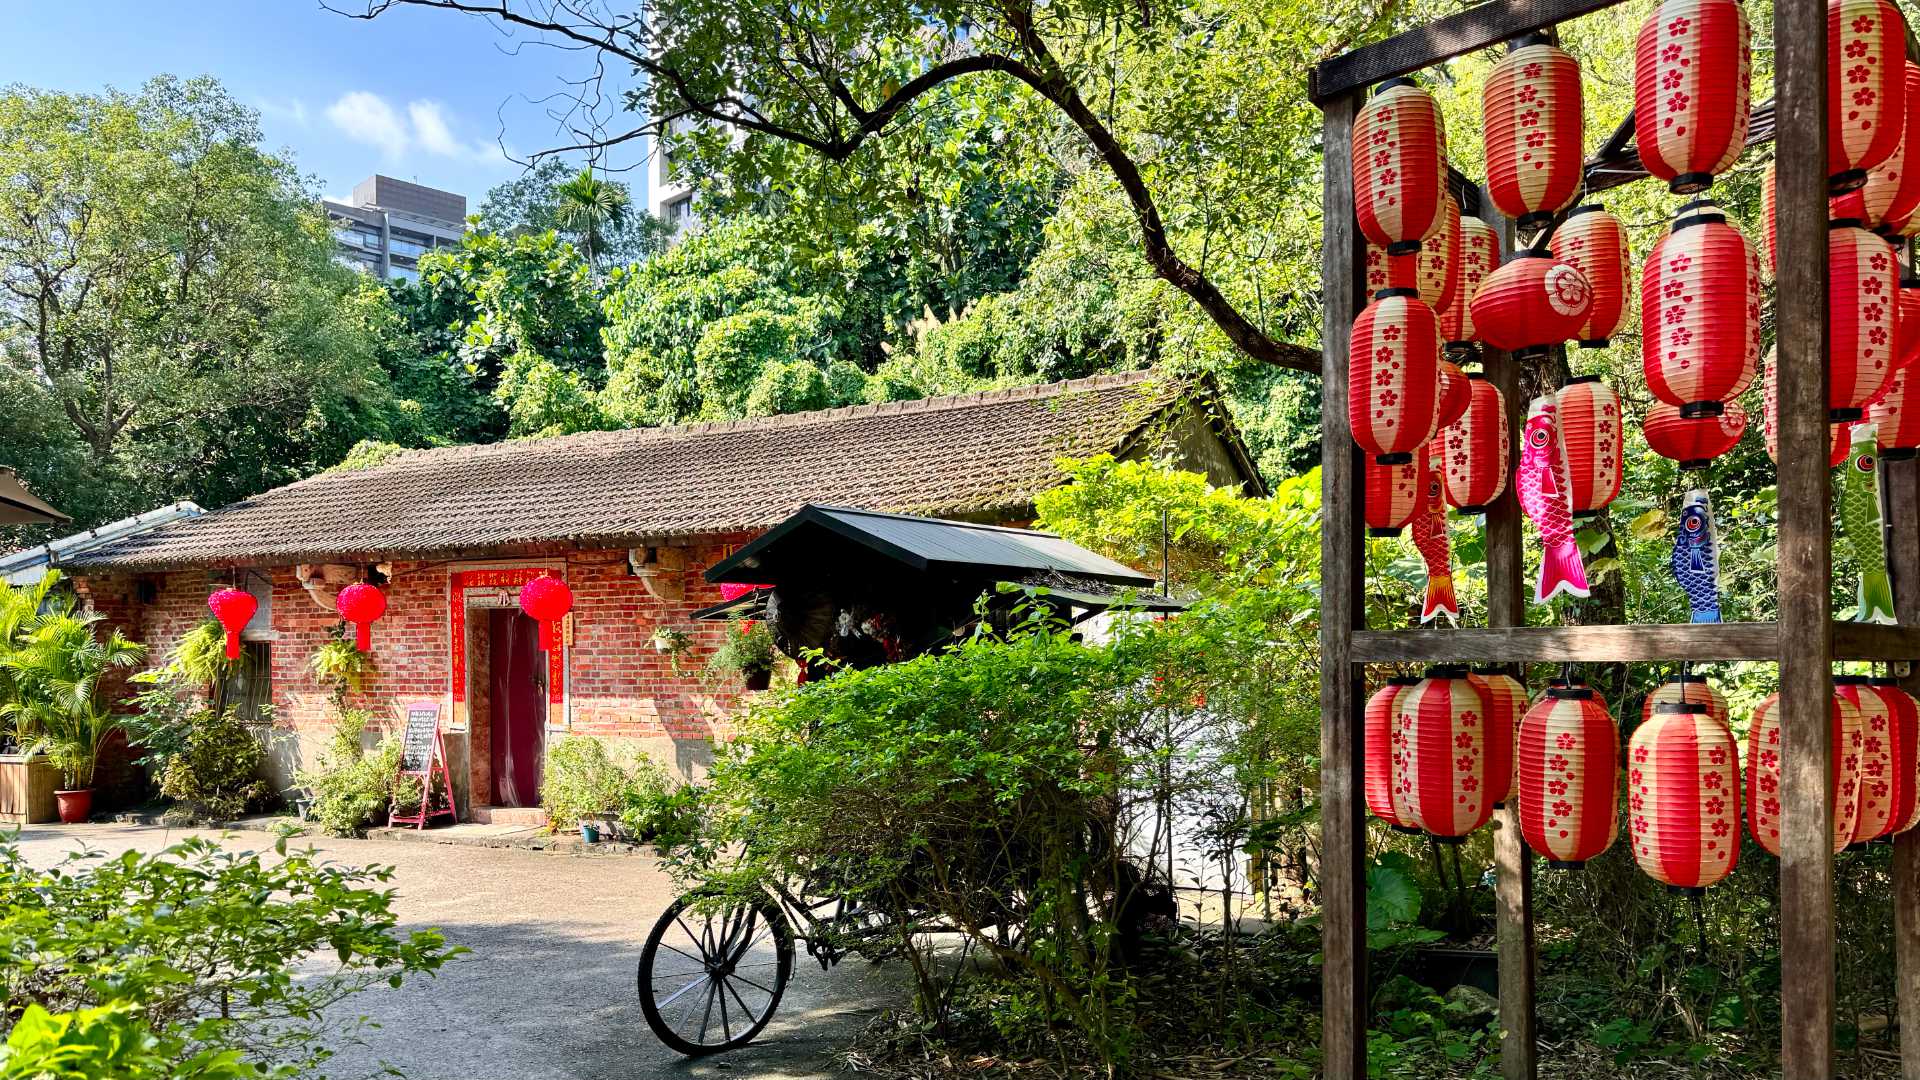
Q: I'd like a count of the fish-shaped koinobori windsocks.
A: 4